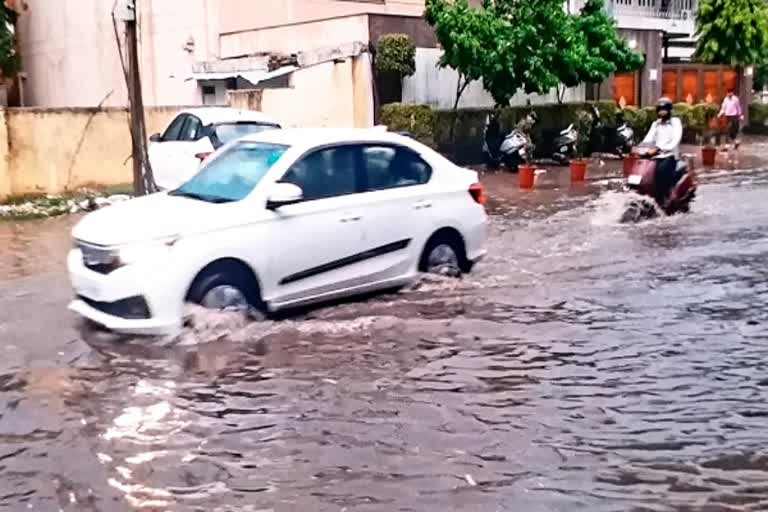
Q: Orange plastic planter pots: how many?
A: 4